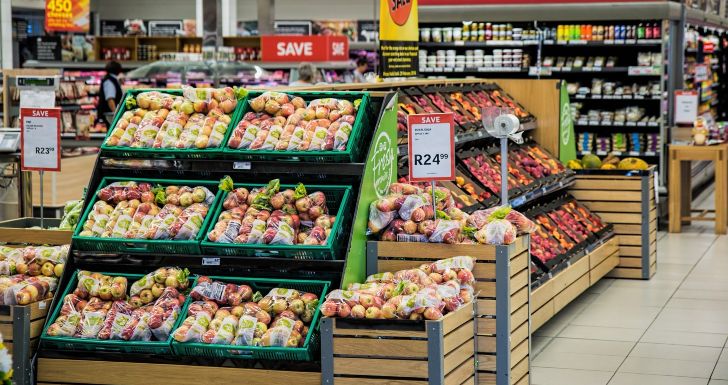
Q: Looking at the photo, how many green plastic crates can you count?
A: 6